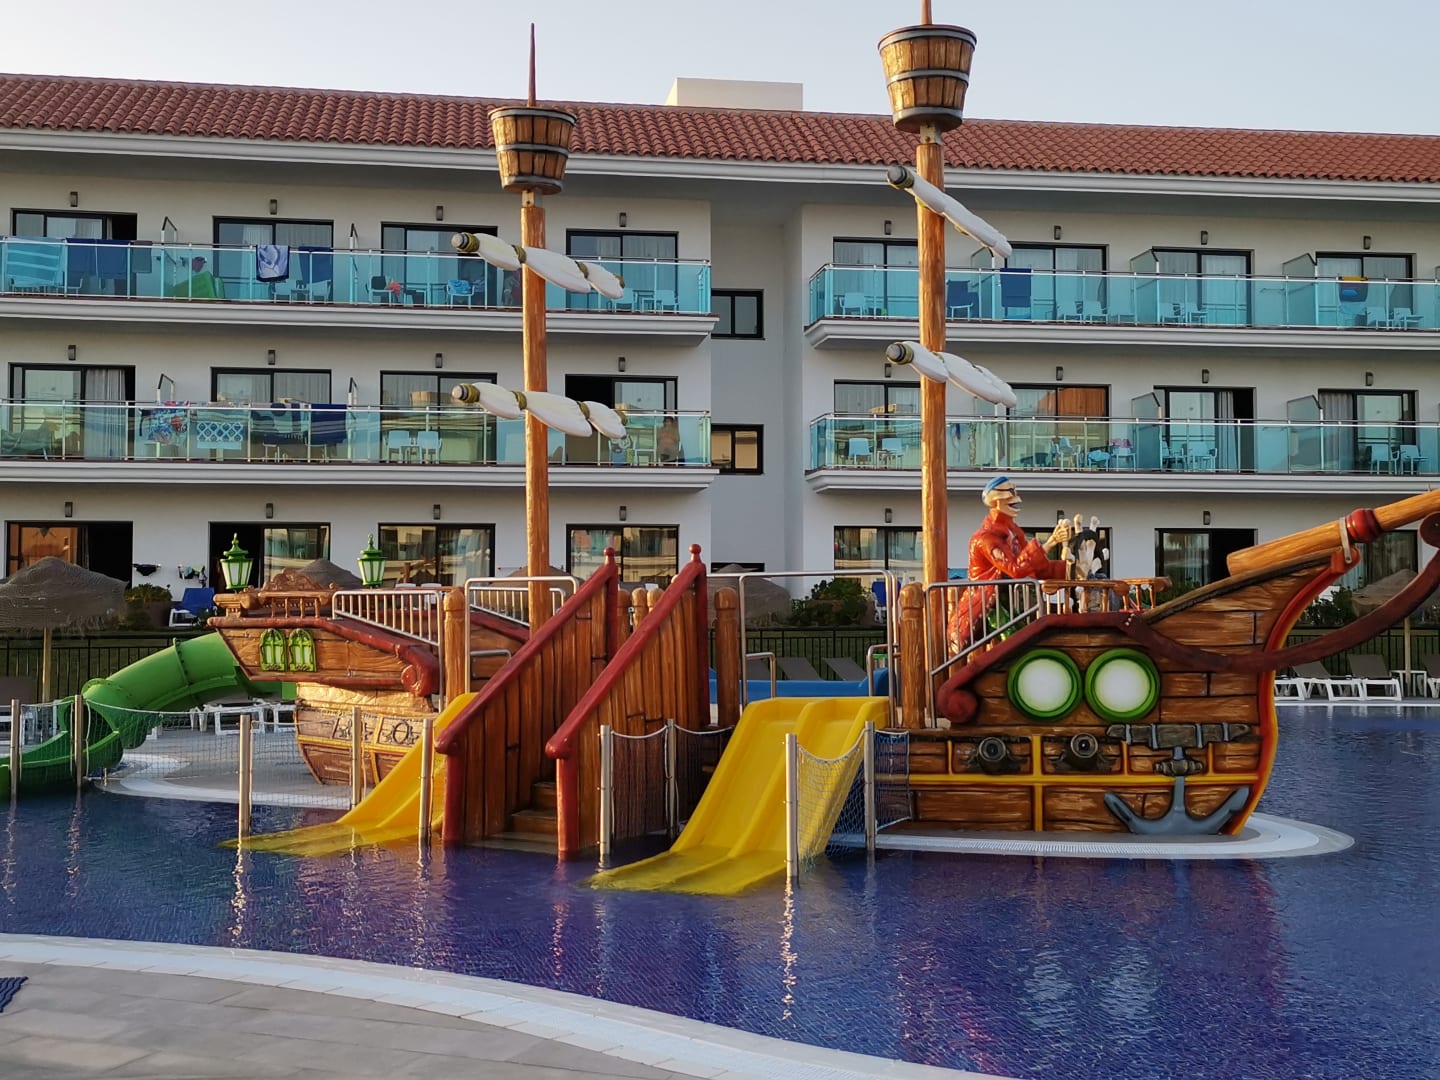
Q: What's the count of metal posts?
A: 9